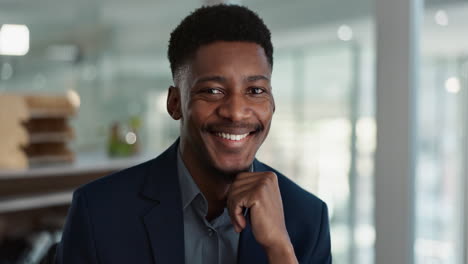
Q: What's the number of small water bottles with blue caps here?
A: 0